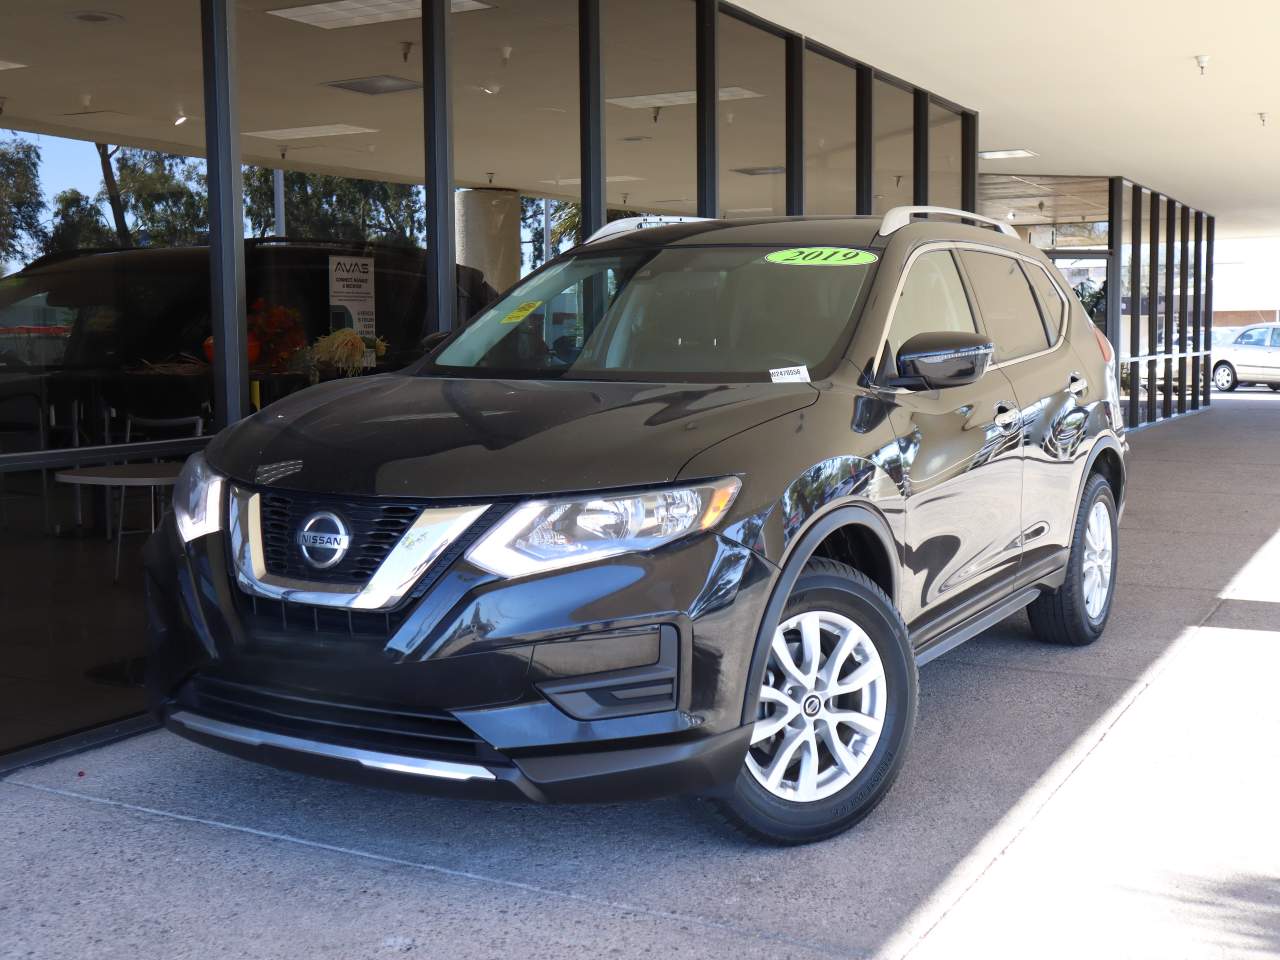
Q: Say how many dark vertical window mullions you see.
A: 15